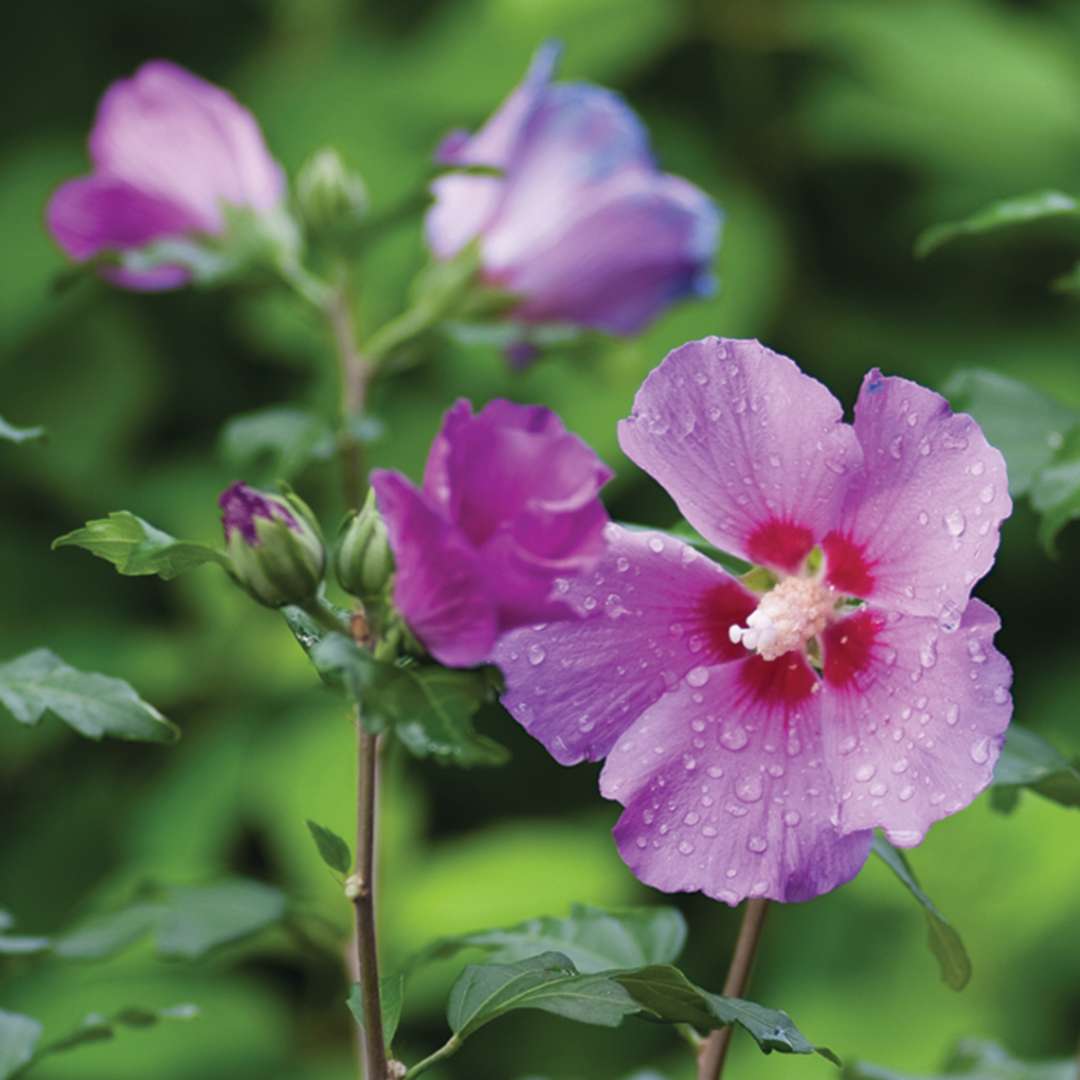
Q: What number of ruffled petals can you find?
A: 5